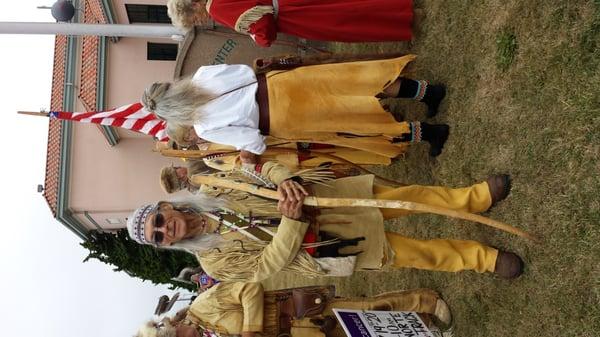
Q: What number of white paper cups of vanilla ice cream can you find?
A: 0